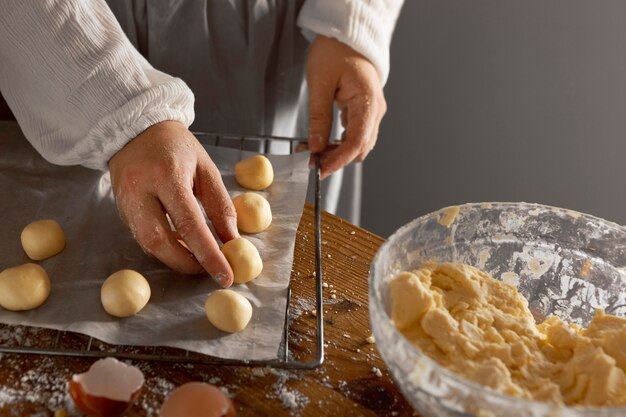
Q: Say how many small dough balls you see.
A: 7